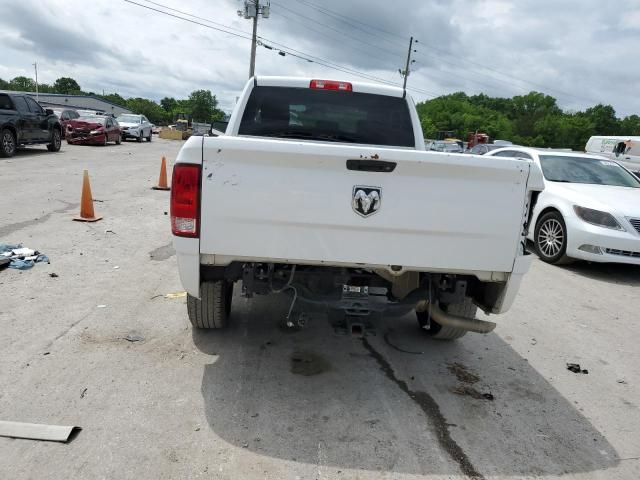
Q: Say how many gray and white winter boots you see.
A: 0